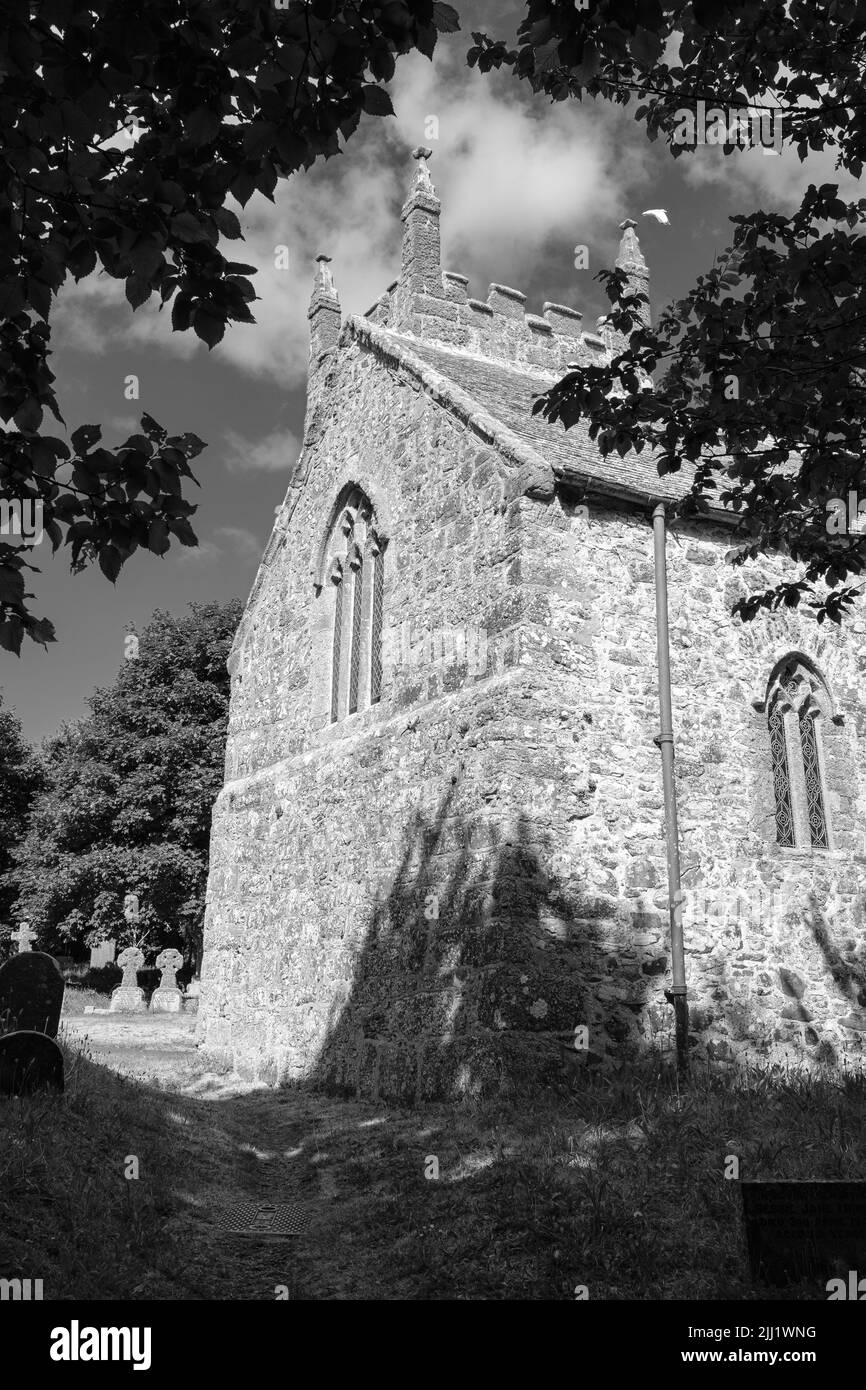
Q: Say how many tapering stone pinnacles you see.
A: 3